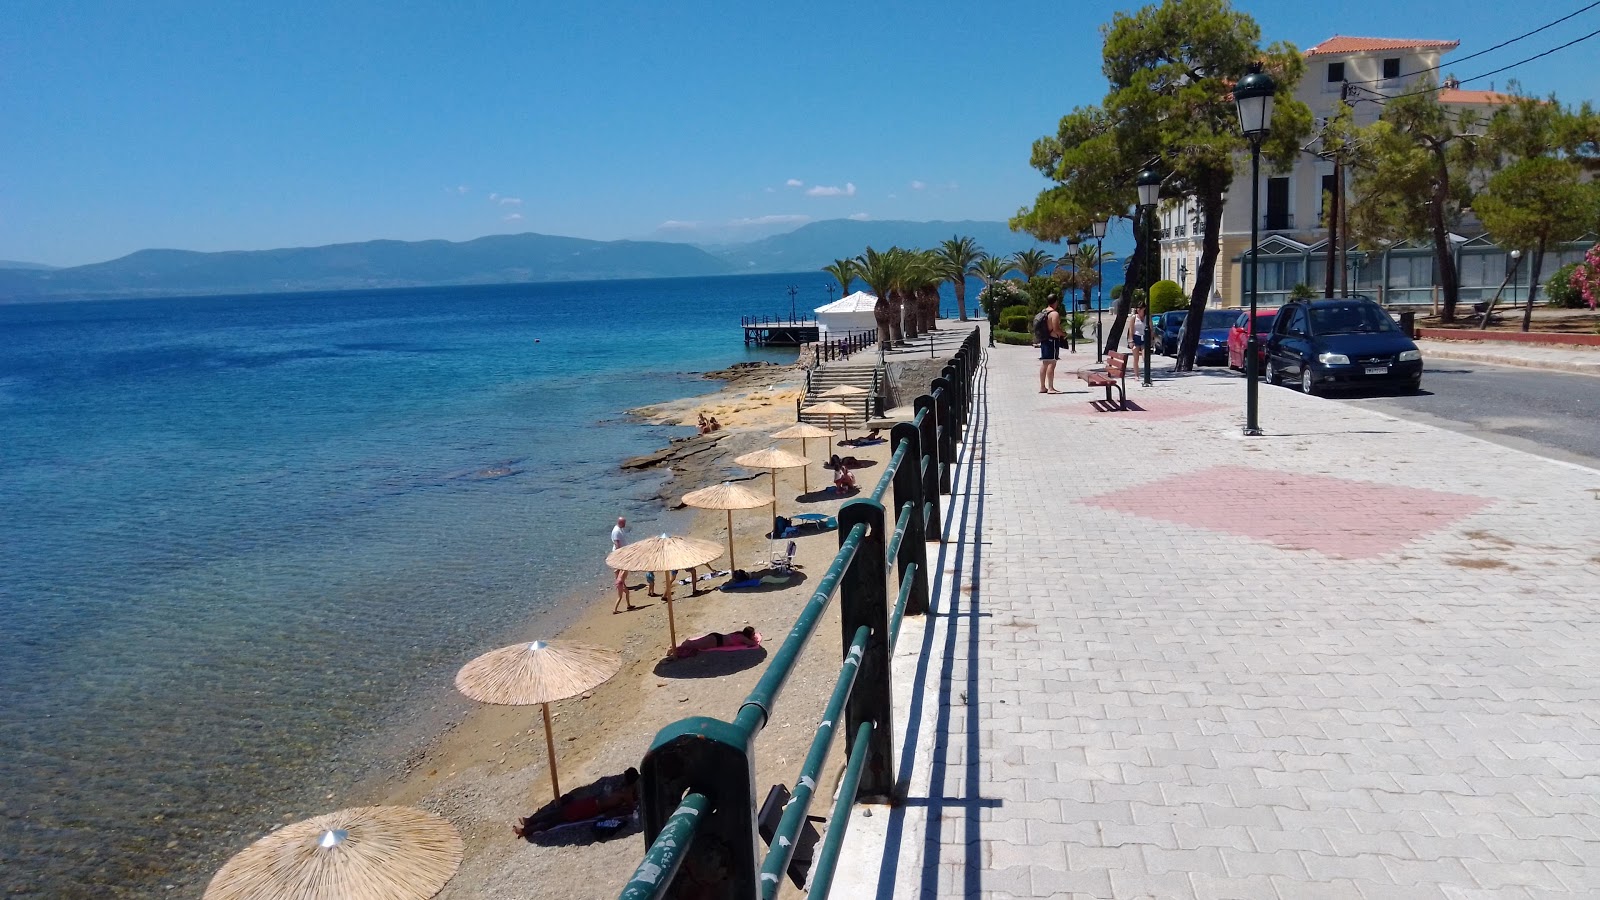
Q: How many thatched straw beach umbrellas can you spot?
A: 8